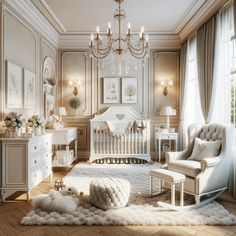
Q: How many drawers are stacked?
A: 3